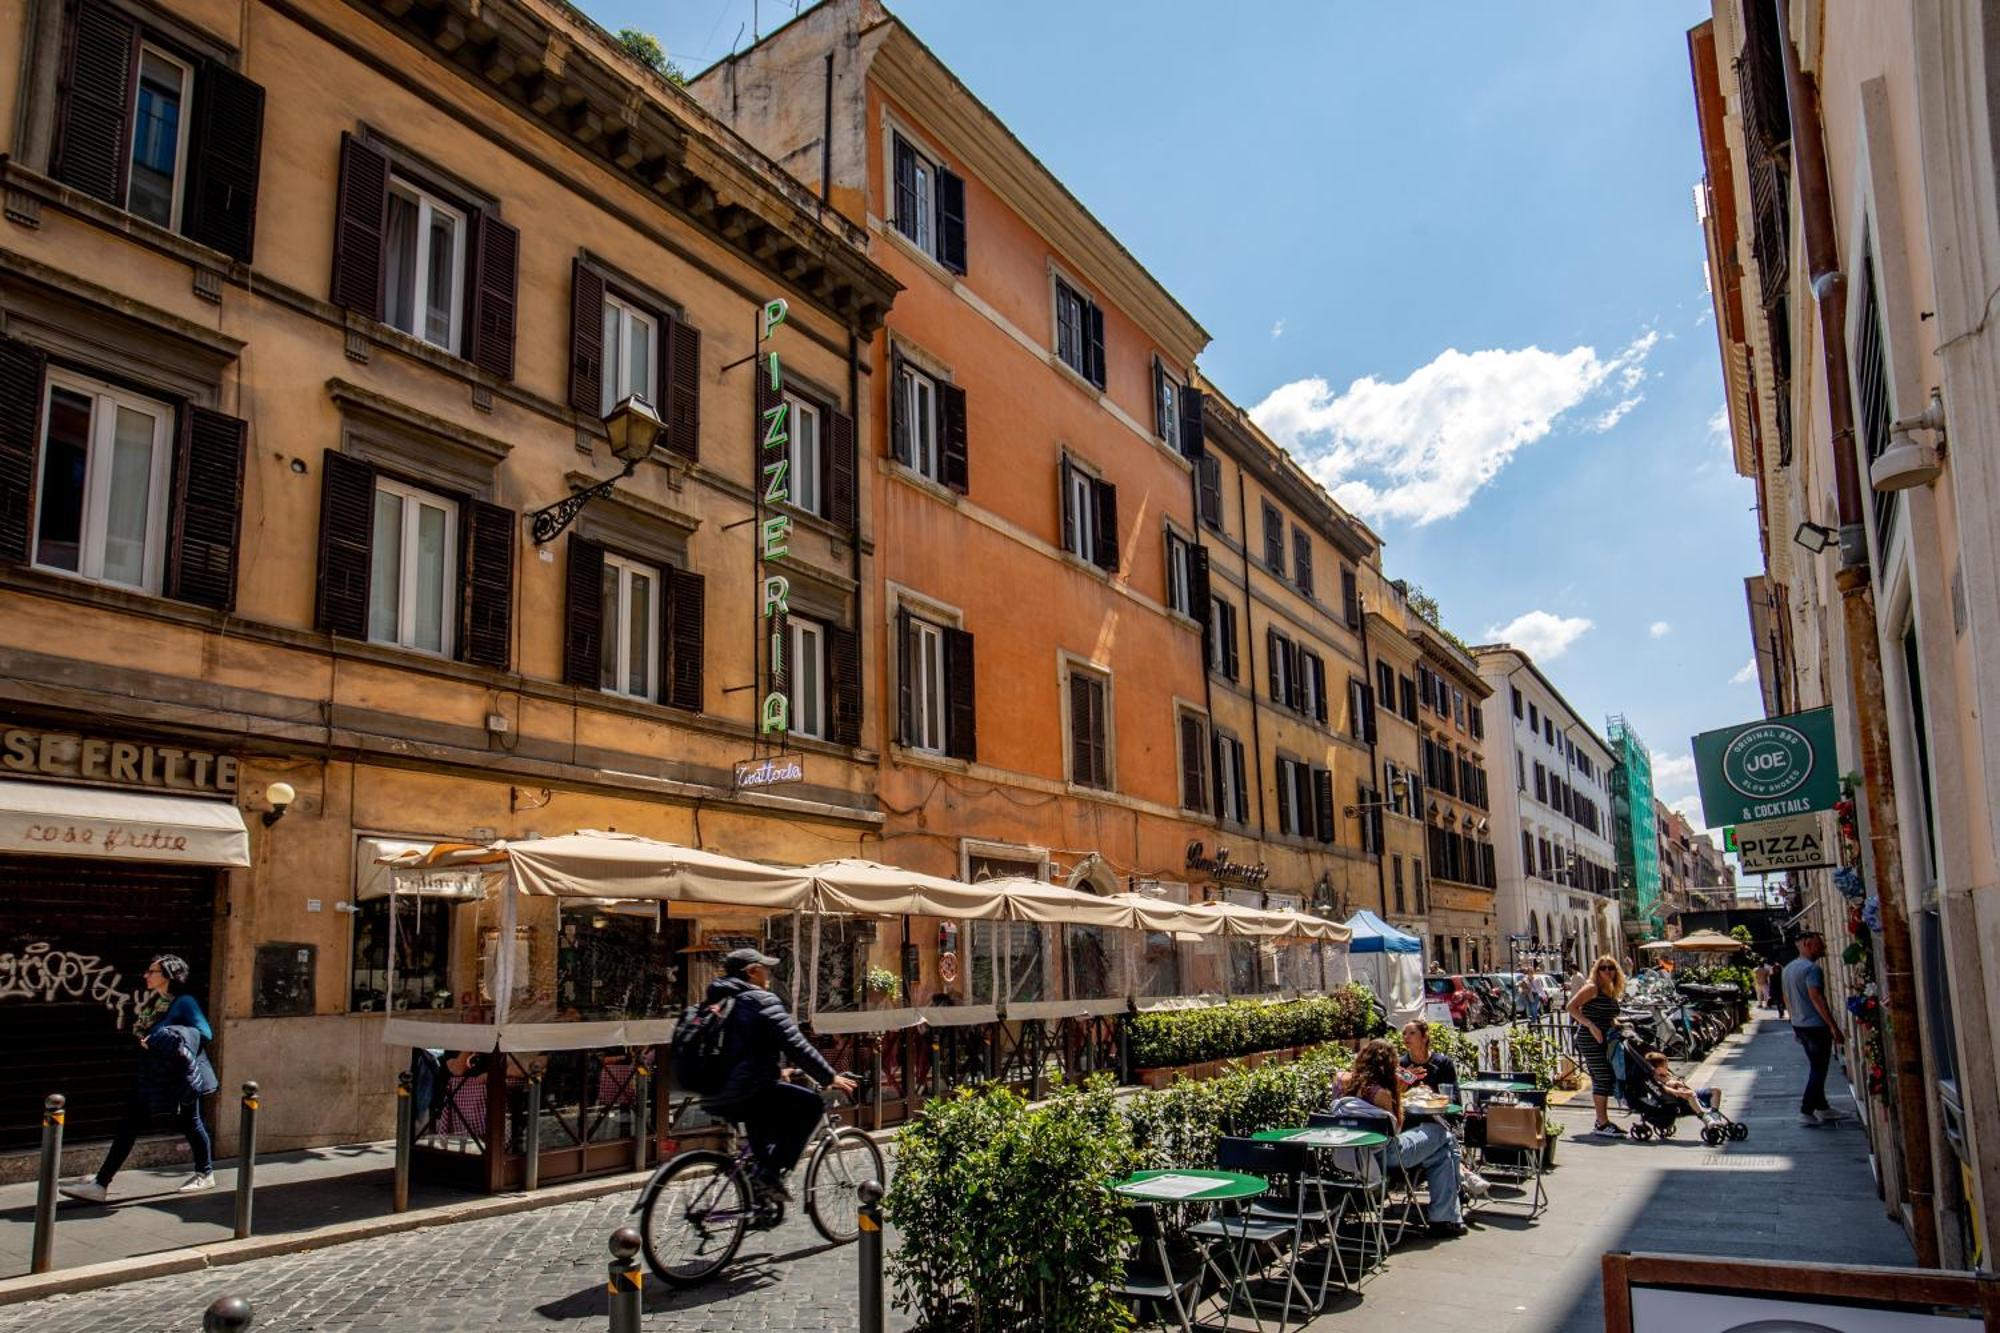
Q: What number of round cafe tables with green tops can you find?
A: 4